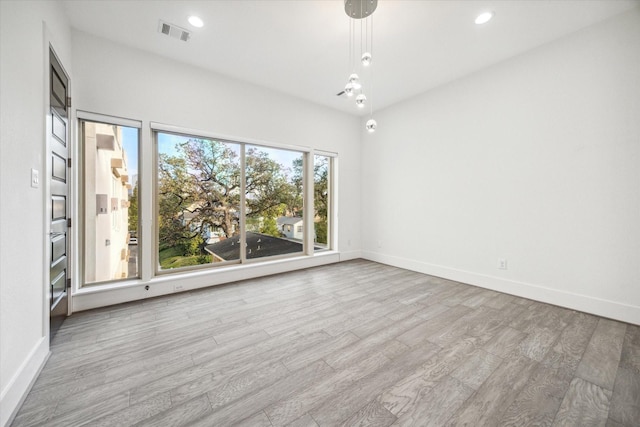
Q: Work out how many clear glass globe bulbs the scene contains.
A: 5